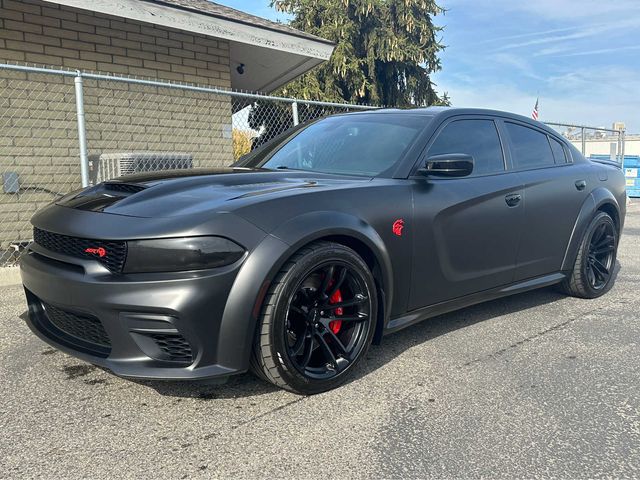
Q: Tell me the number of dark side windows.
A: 3